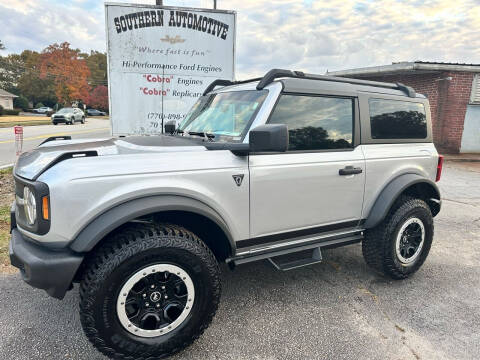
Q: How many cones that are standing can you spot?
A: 0